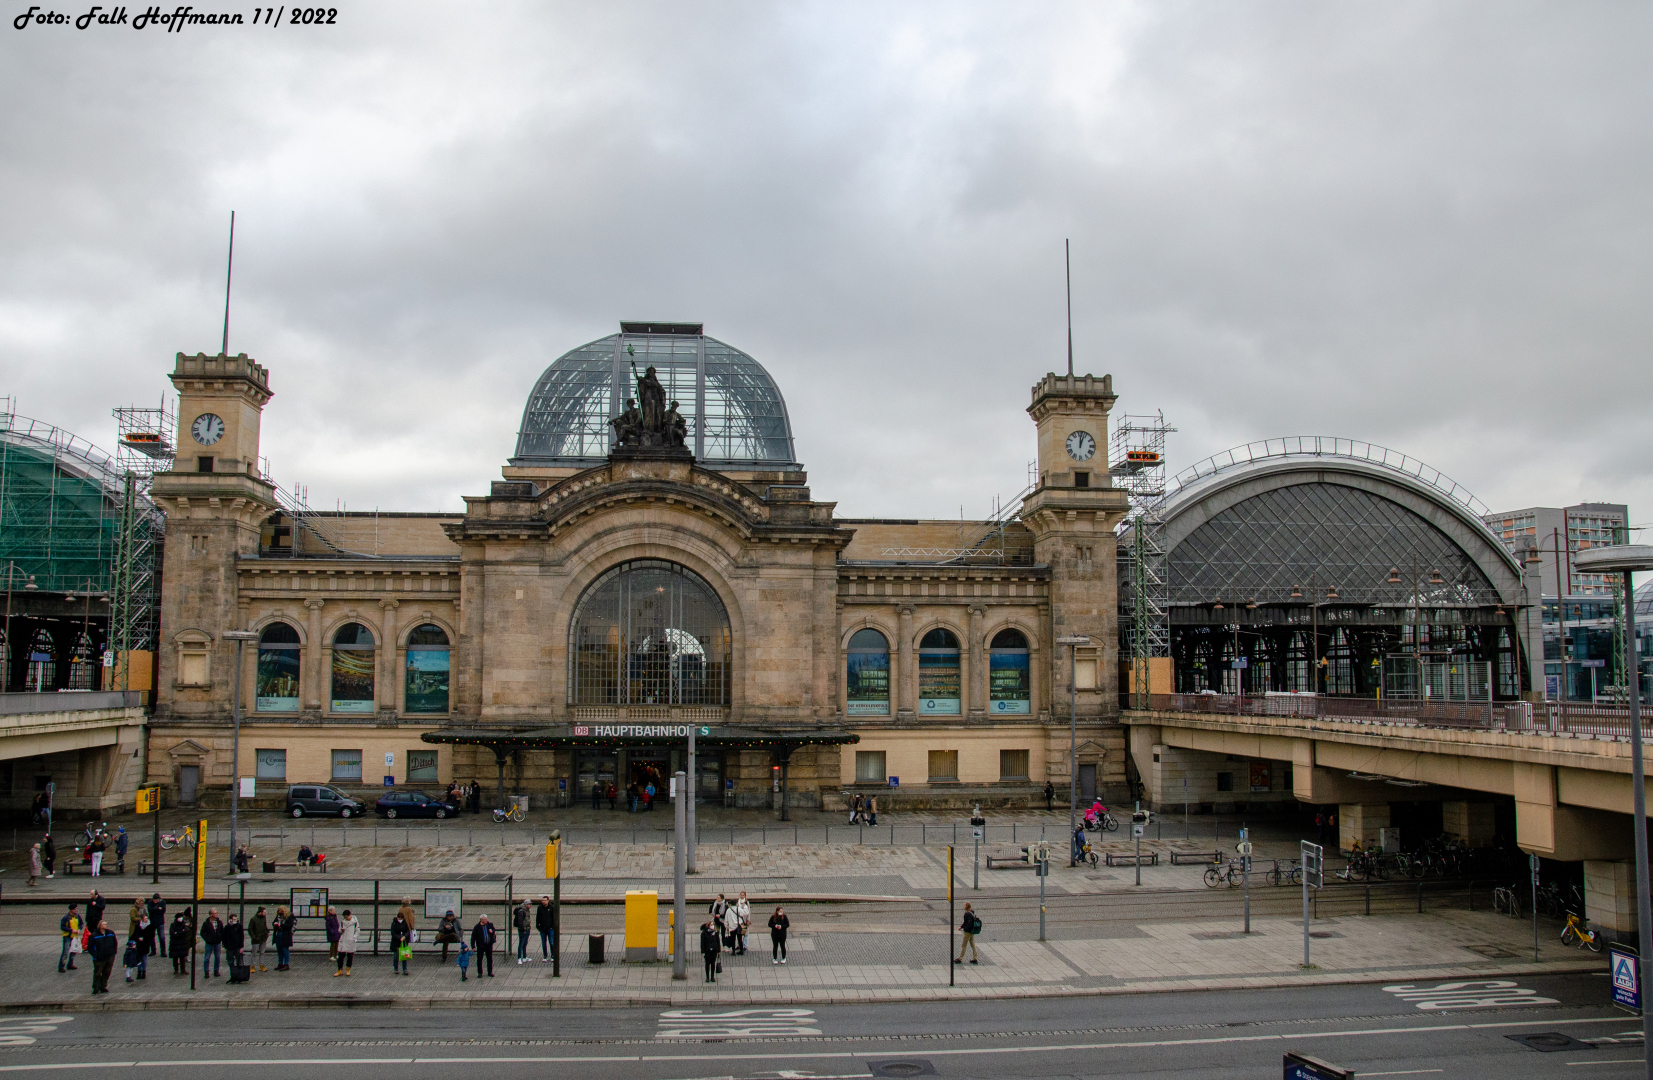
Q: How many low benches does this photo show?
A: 6